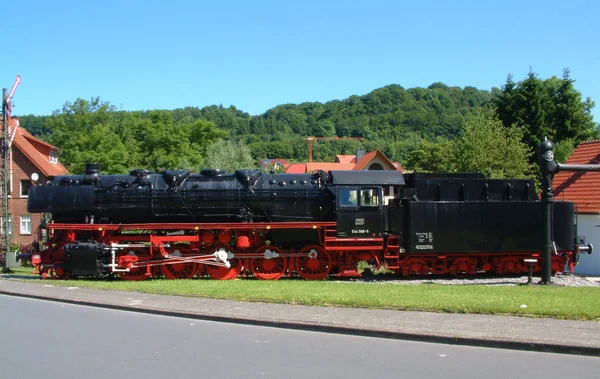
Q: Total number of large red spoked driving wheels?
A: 5